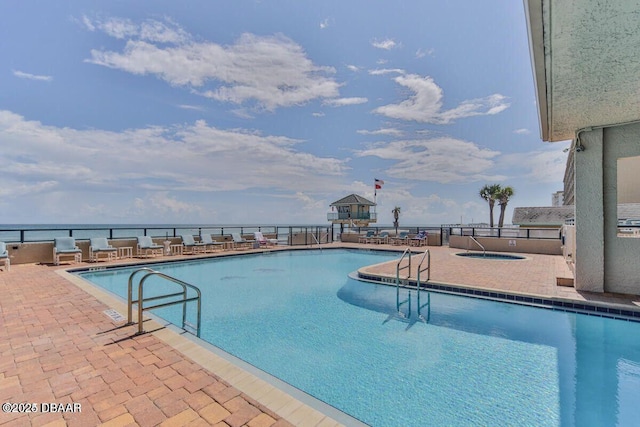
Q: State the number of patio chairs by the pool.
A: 12